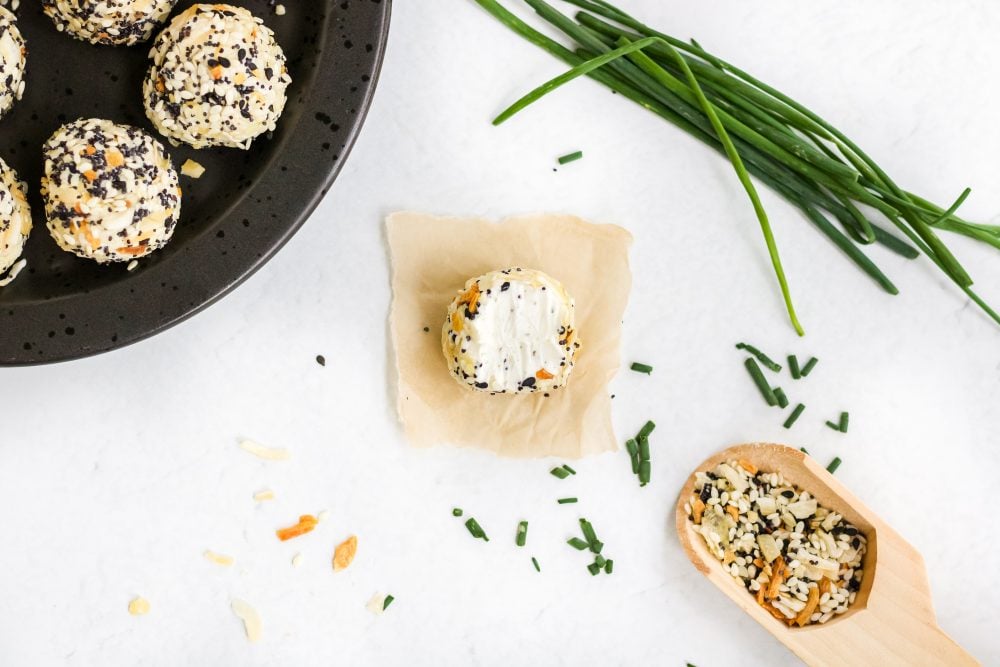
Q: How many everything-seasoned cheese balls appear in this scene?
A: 6